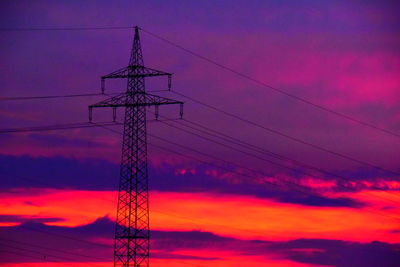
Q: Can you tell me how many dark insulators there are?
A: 6